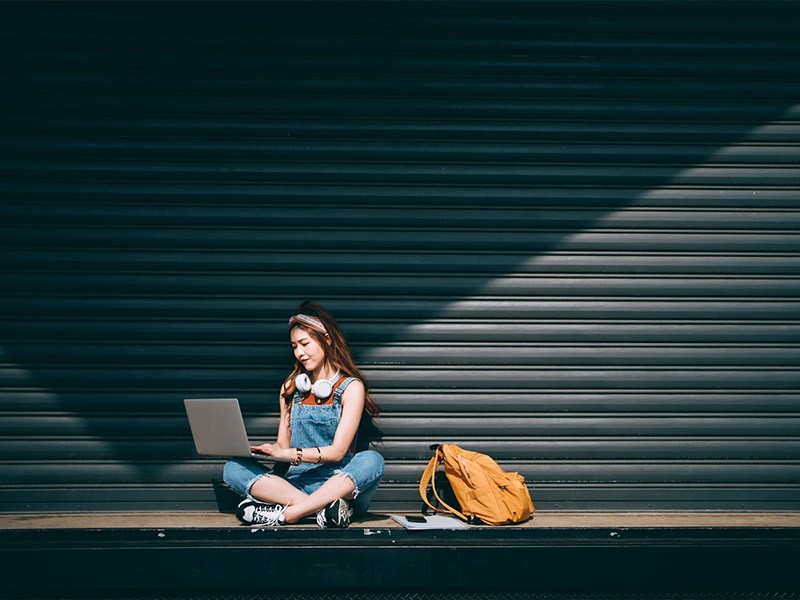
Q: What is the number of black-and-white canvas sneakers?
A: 2